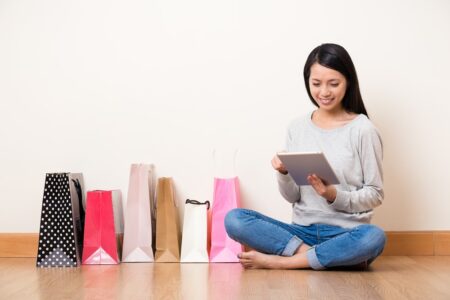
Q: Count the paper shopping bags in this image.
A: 6